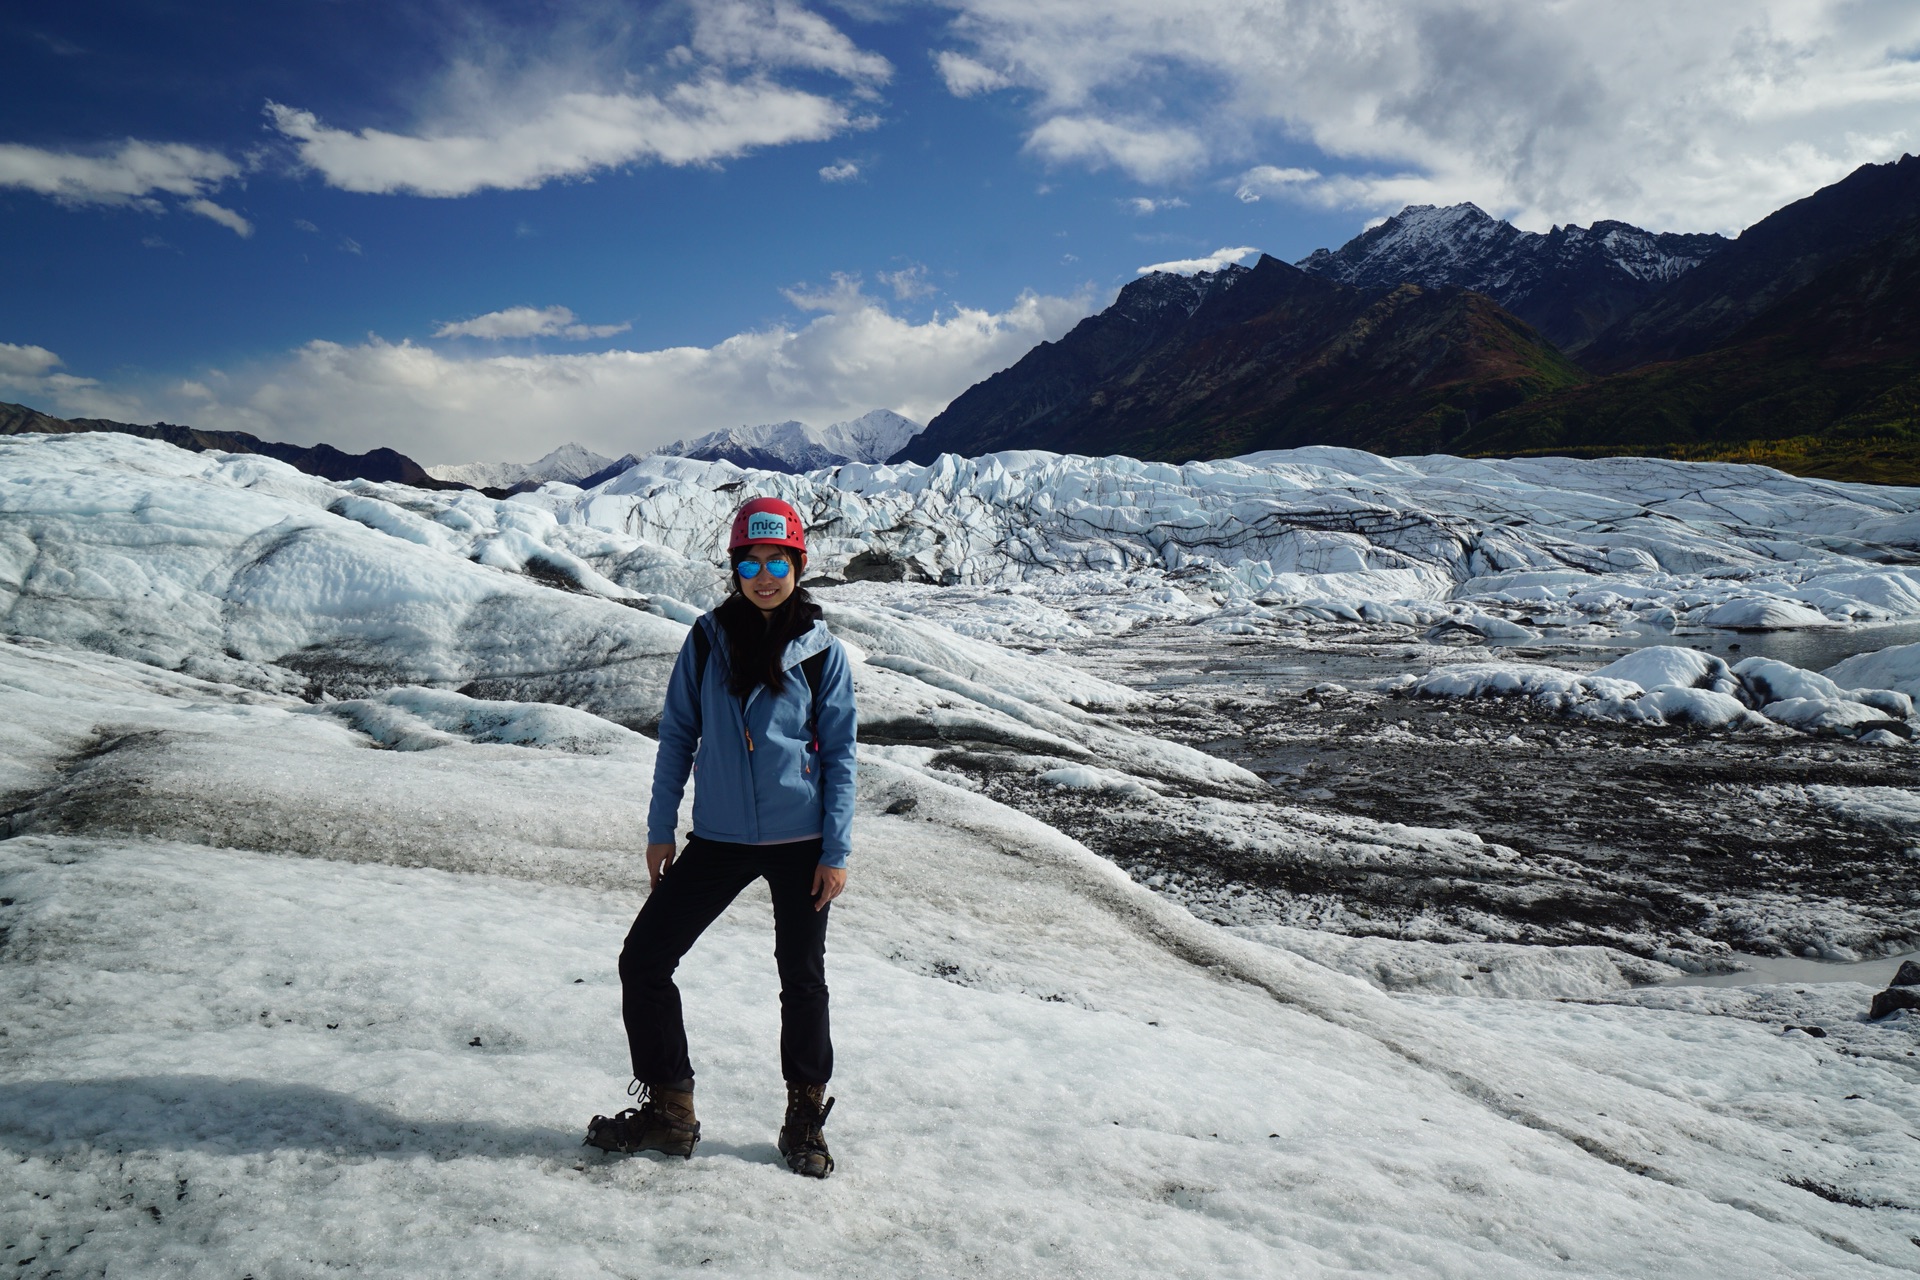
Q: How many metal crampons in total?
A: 2